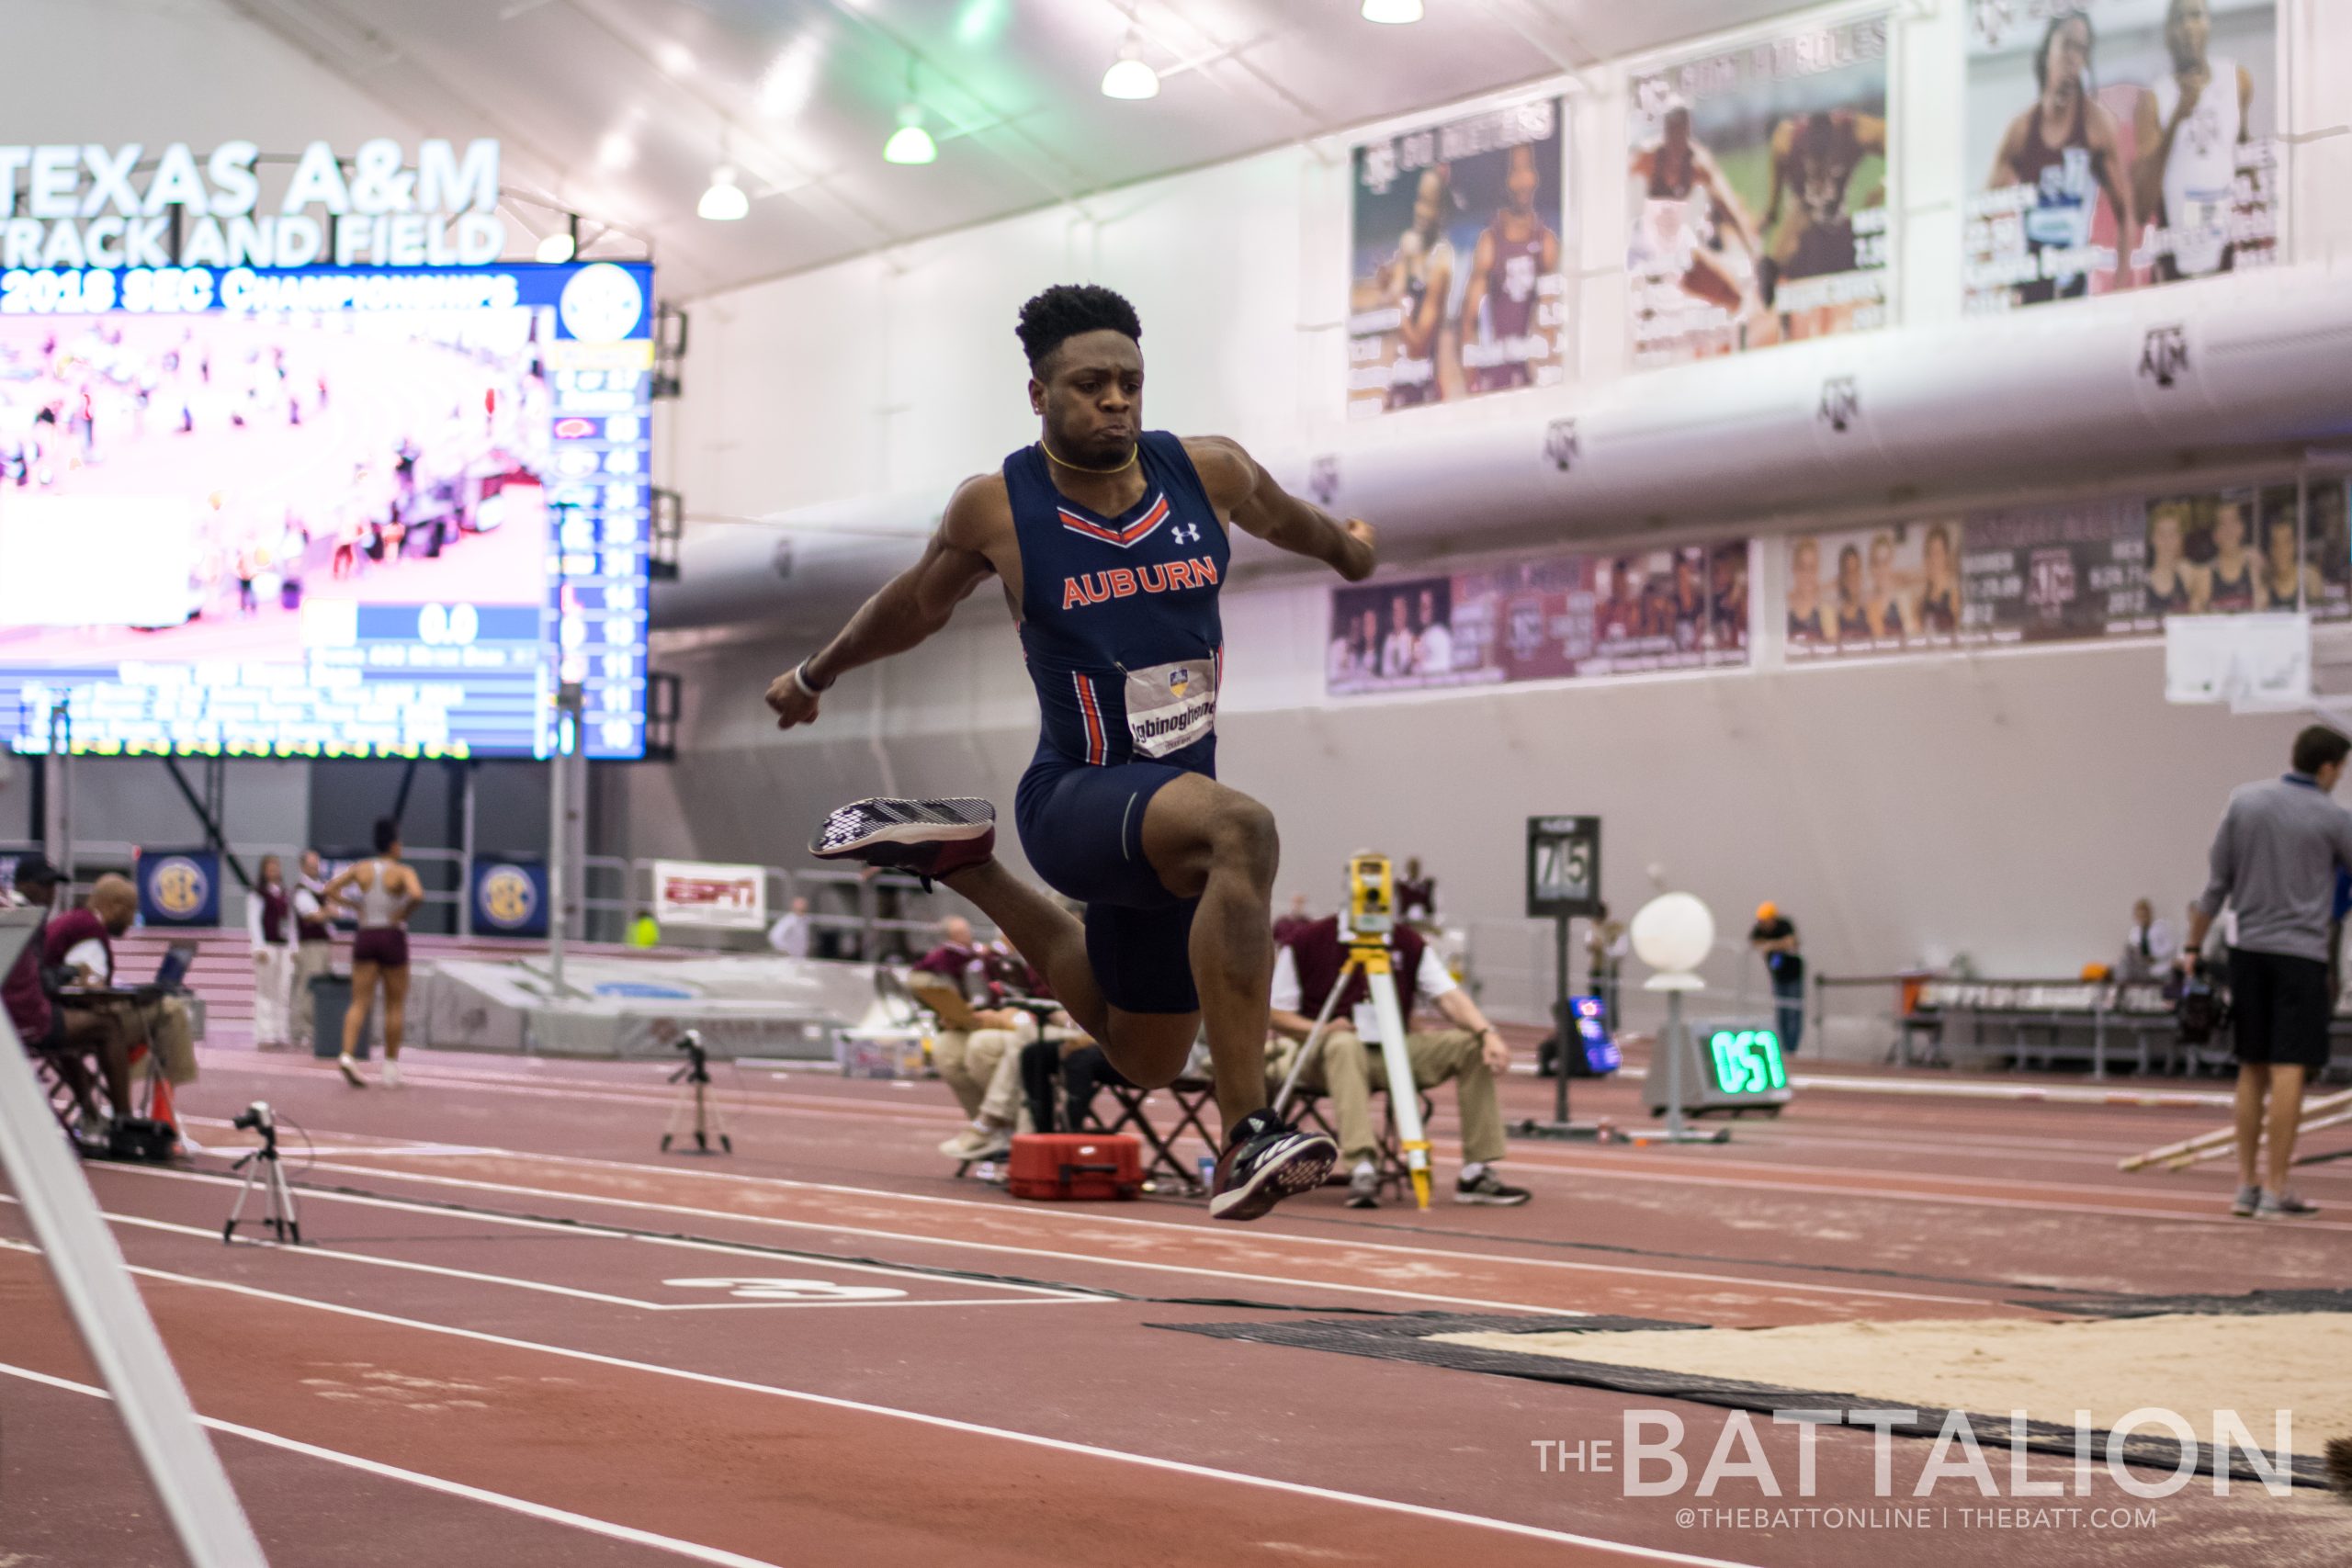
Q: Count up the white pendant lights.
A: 5